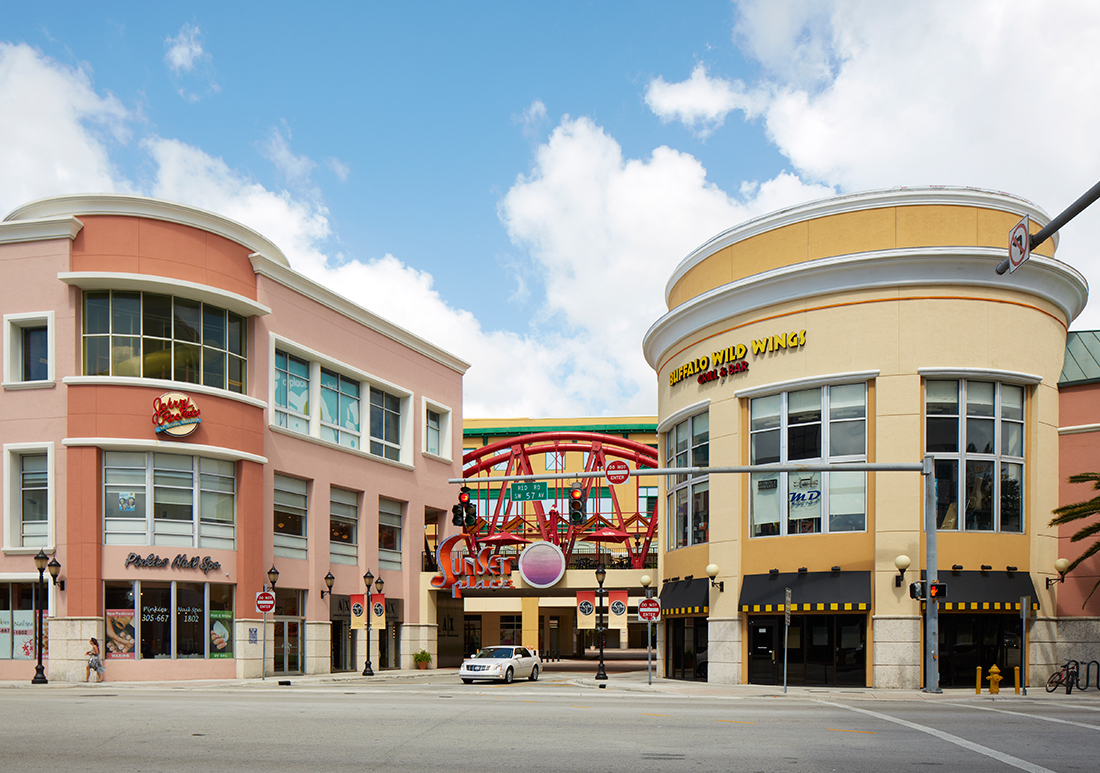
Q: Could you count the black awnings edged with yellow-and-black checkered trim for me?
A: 3